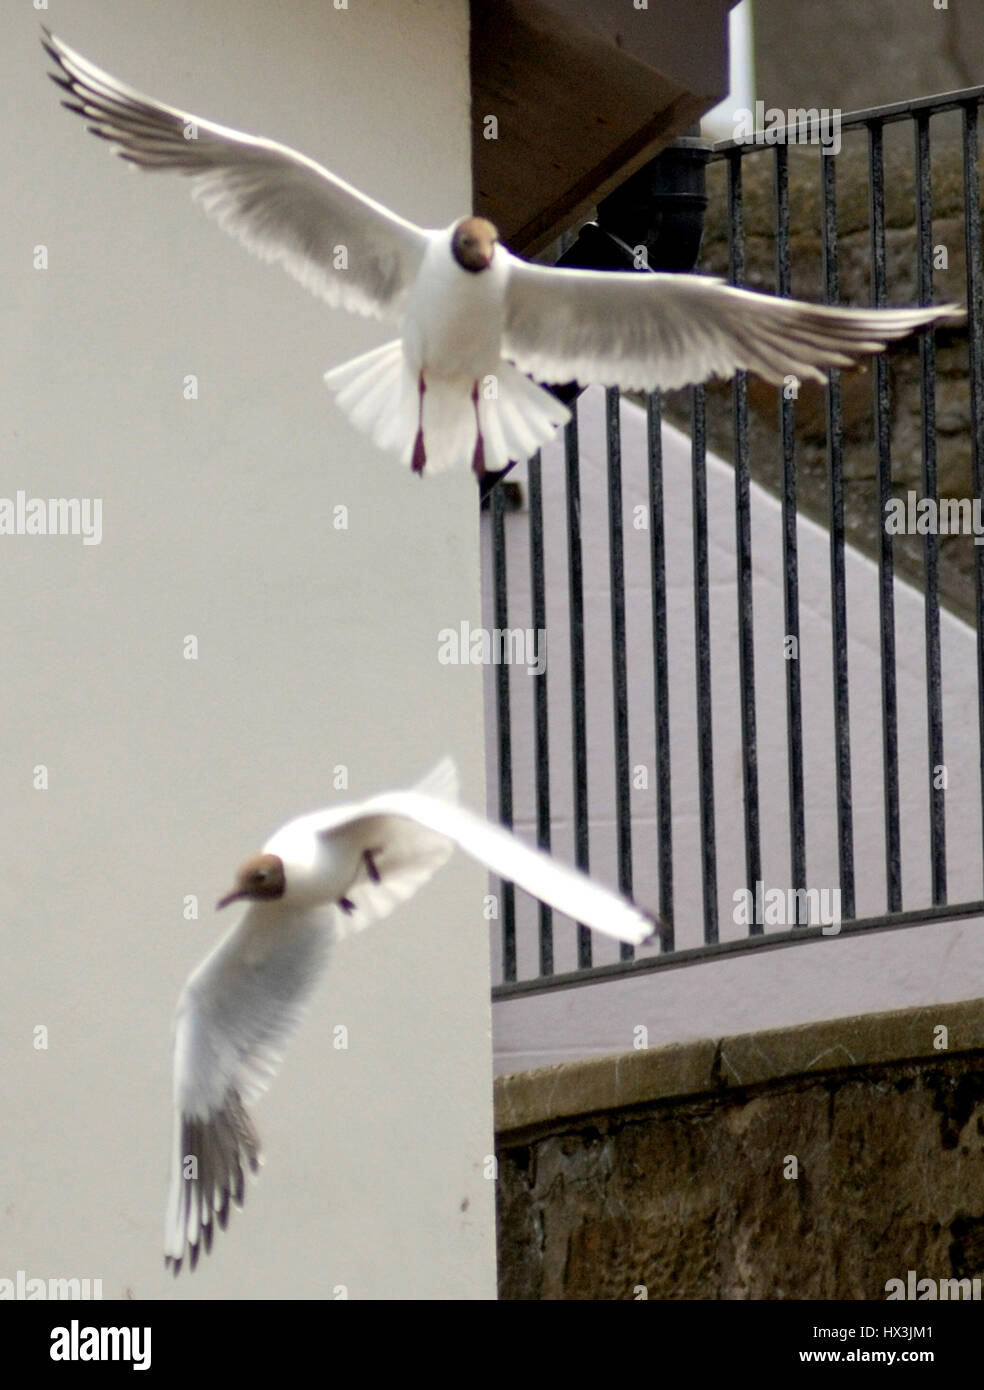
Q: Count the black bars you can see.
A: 12